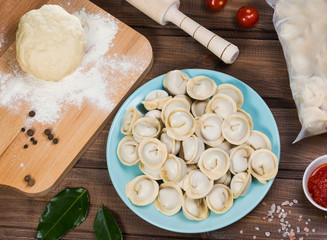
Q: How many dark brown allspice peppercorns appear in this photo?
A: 11